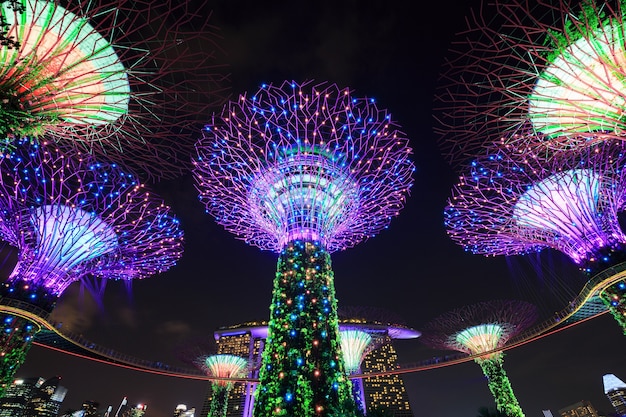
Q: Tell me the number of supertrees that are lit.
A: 8